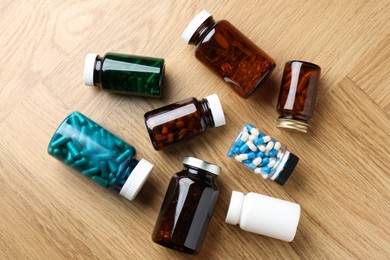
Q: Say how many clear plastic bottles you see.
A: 1